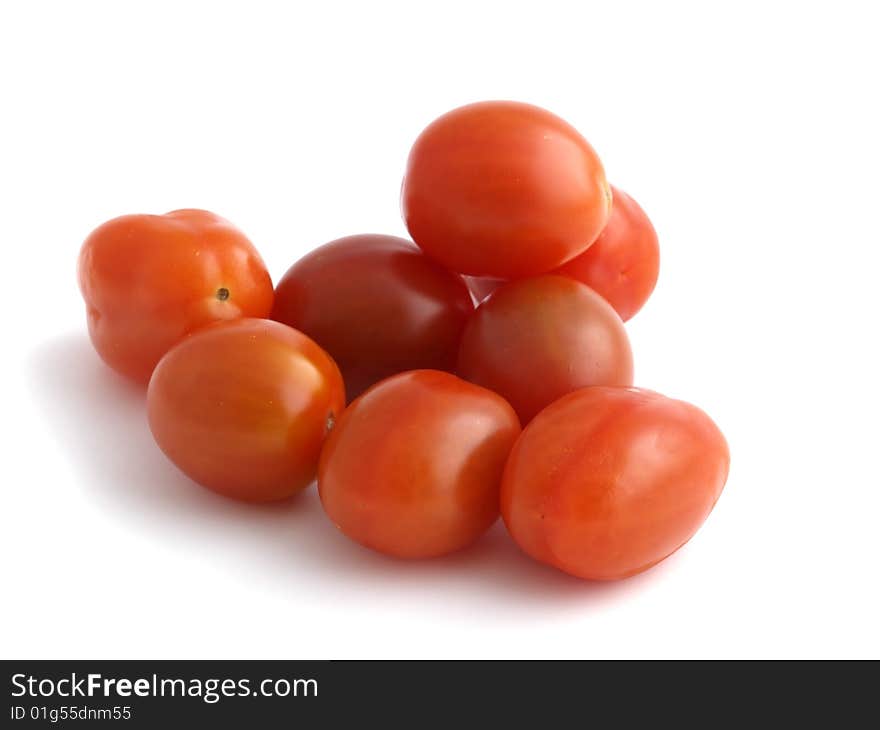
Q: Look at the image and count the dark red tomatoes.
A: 2